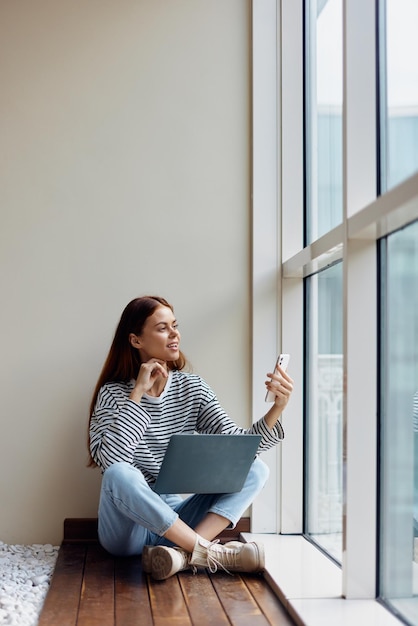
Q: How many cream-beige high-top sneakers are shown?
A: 2